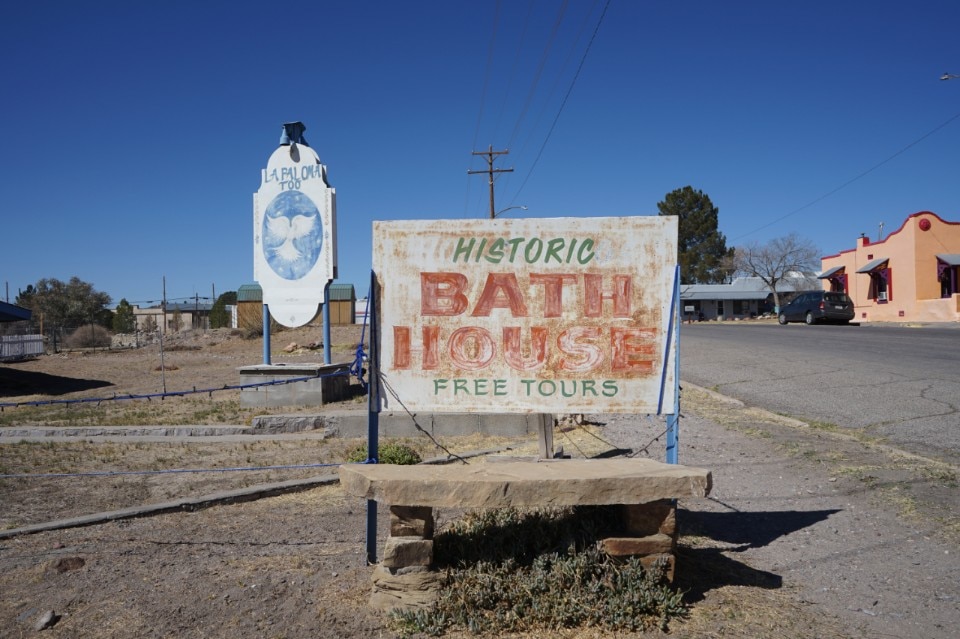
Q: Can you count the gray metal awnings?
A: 3